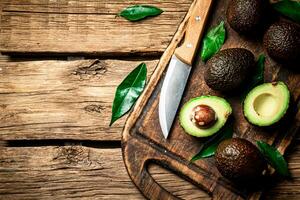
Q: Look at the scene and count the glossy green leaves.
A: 7